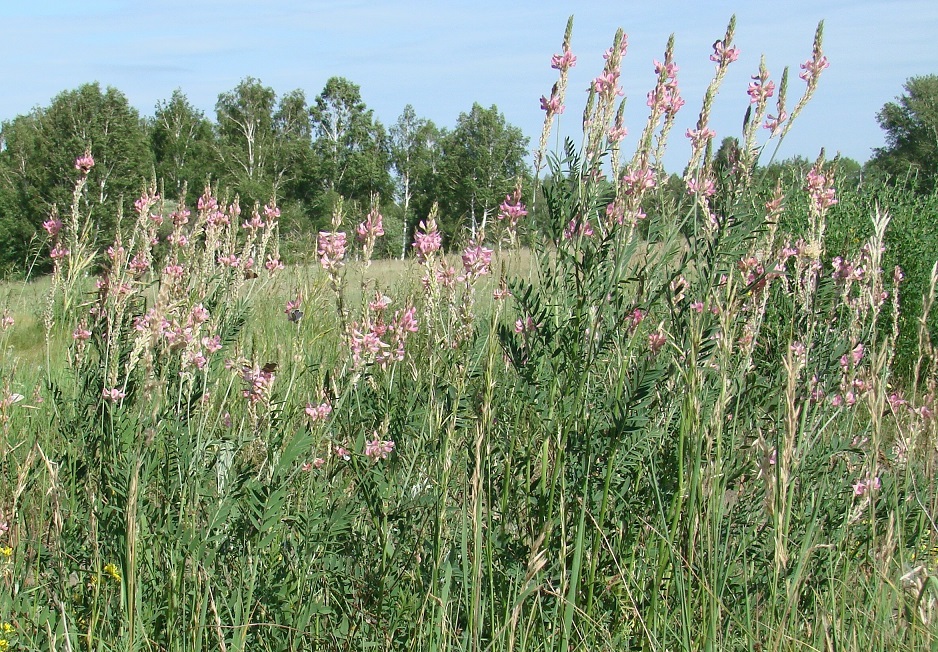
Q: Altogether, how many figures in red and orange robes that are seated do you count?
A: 0